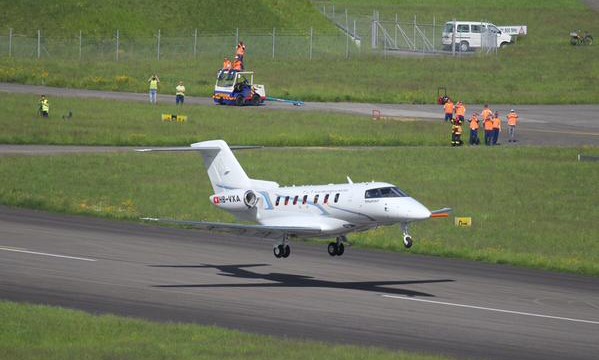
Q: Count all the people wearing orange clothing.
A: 10